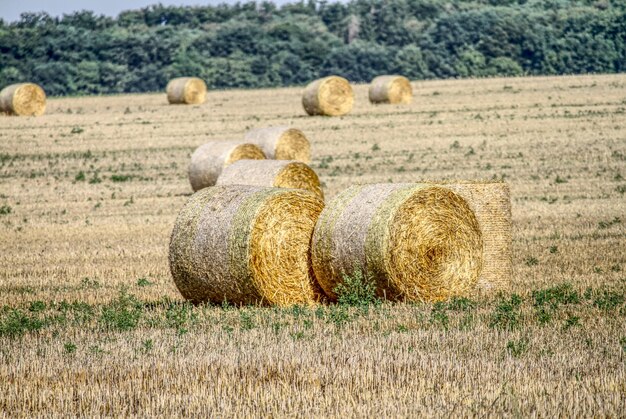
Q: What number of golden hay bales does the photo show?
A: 10